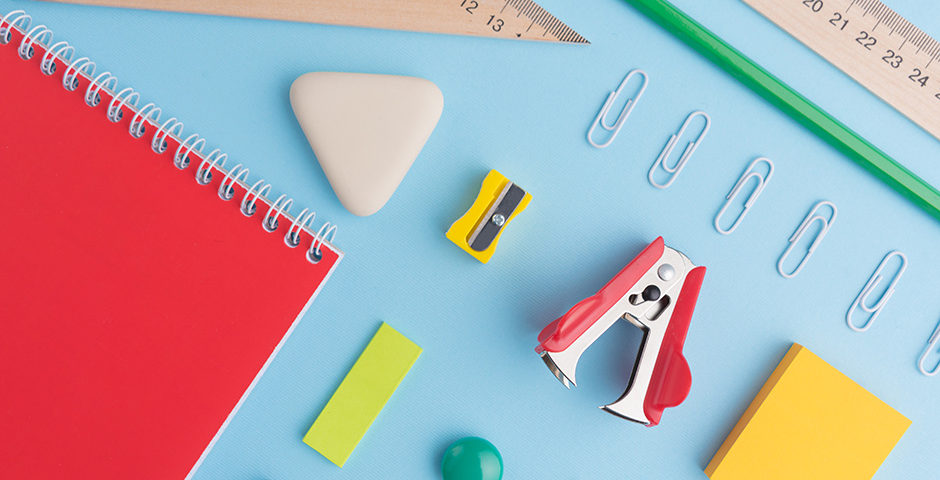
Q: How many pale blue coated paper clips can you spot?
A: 6